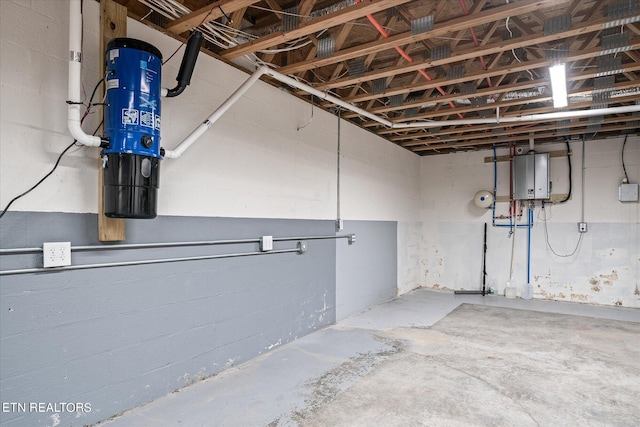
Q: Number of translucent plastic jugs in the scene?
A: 2